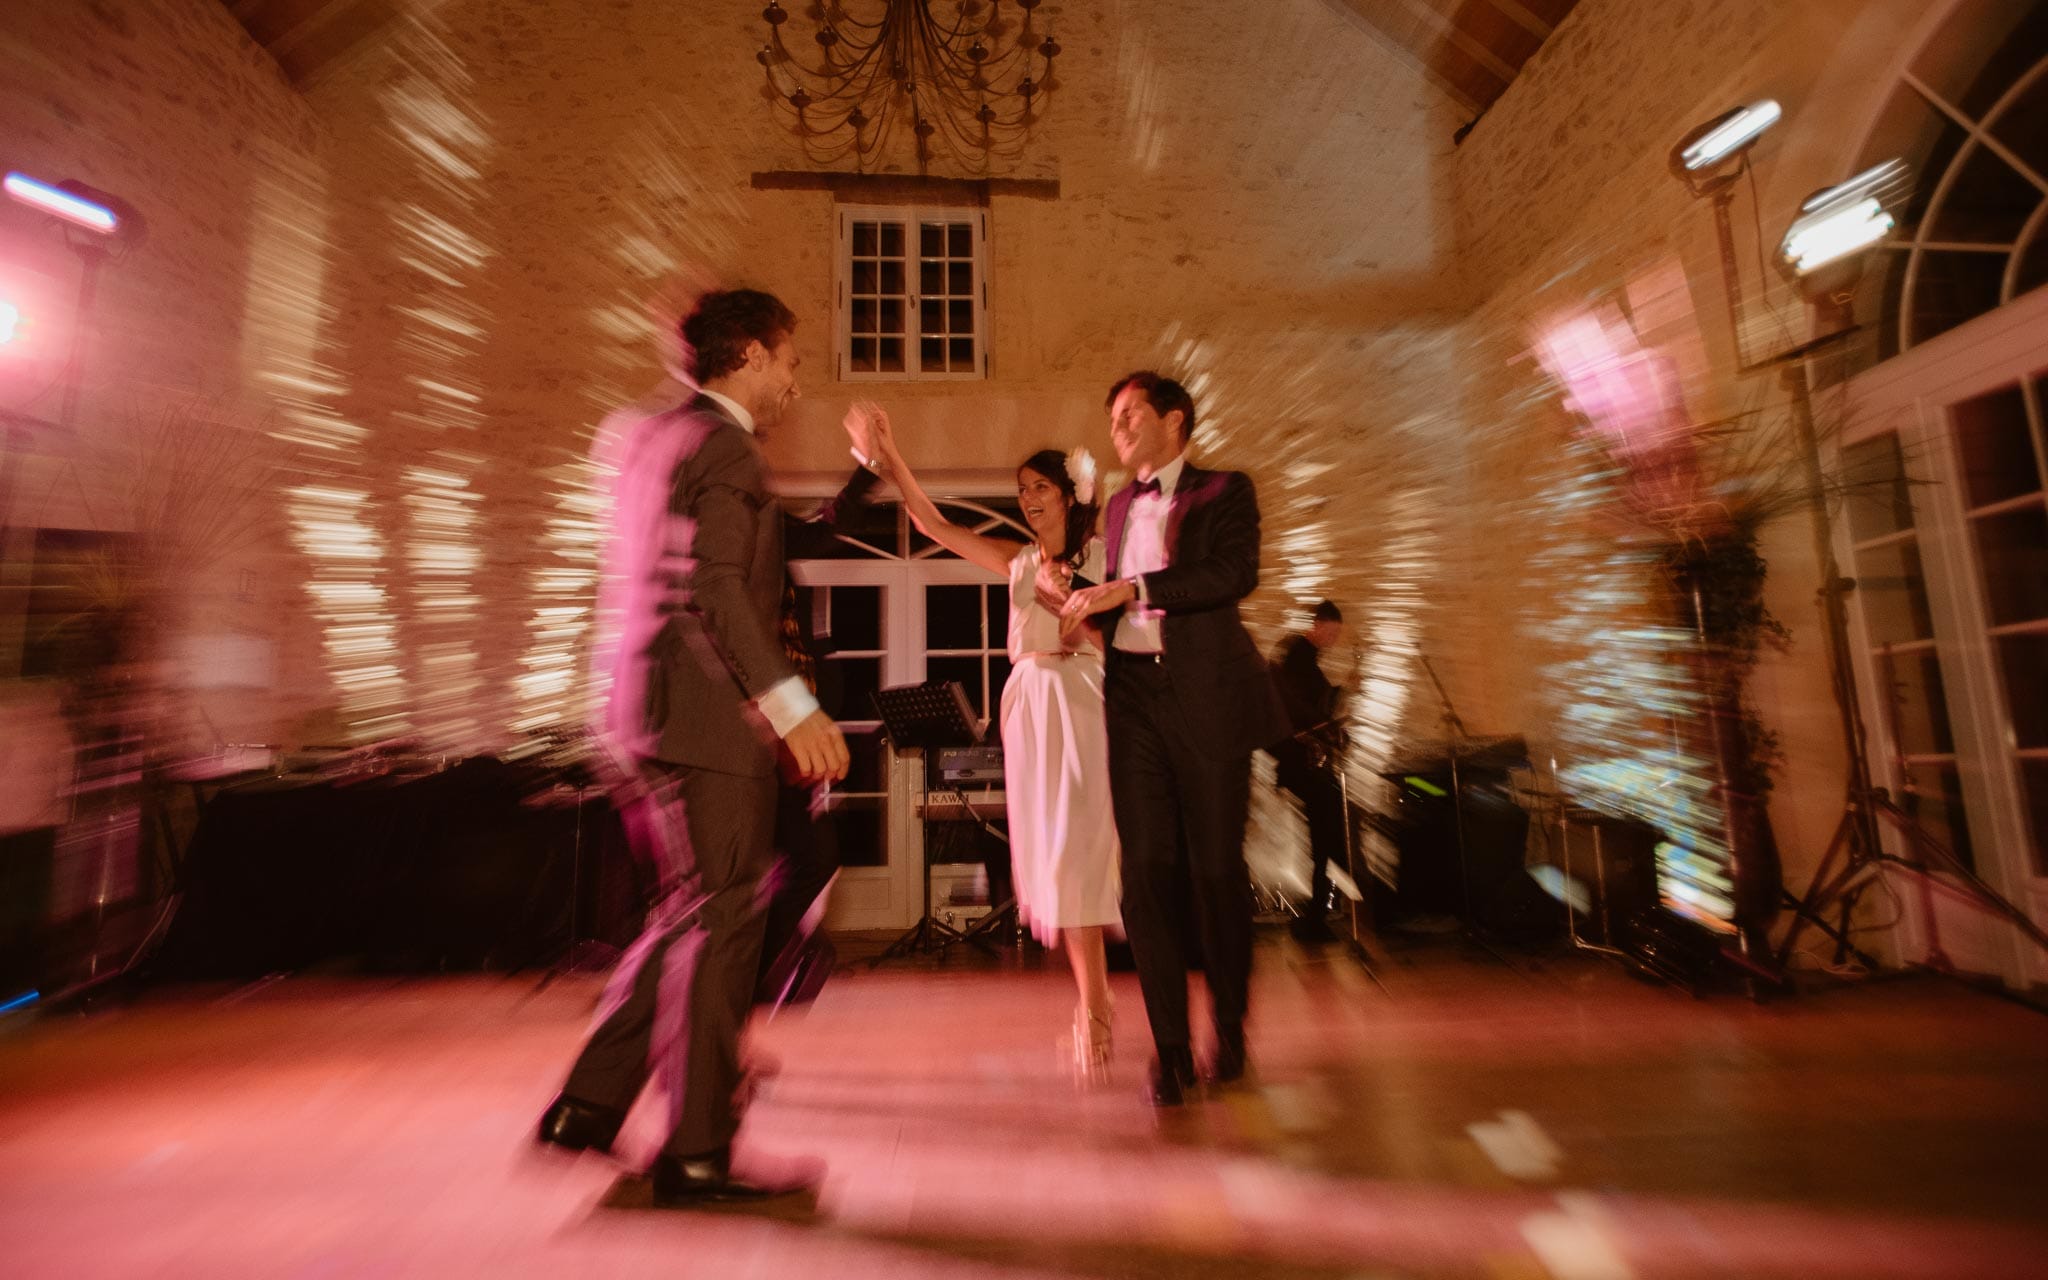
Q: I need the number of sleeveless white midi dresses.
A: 1